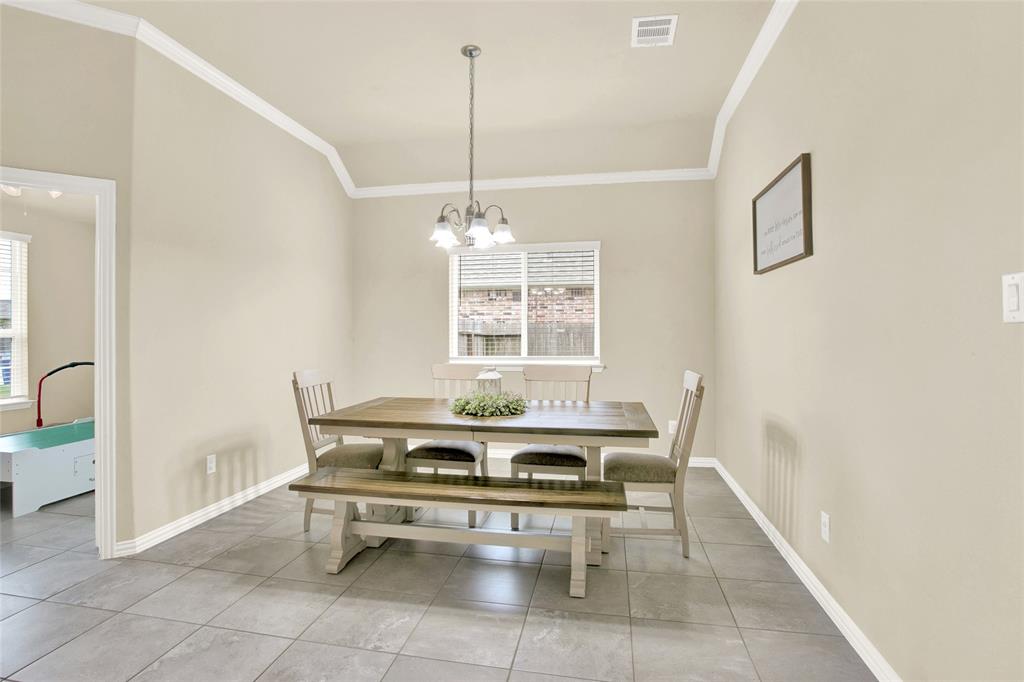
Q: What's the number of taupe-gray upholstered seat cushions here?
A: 4